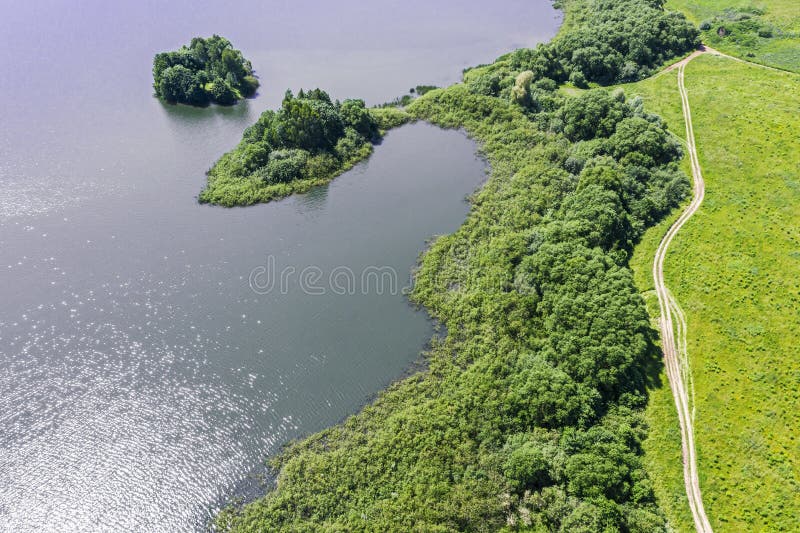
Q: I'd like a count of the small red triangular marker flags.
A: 0